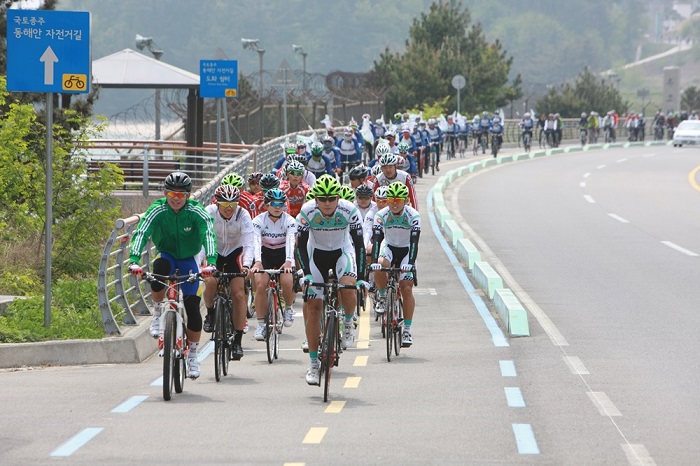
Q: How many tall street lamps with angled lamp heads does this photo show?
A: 3